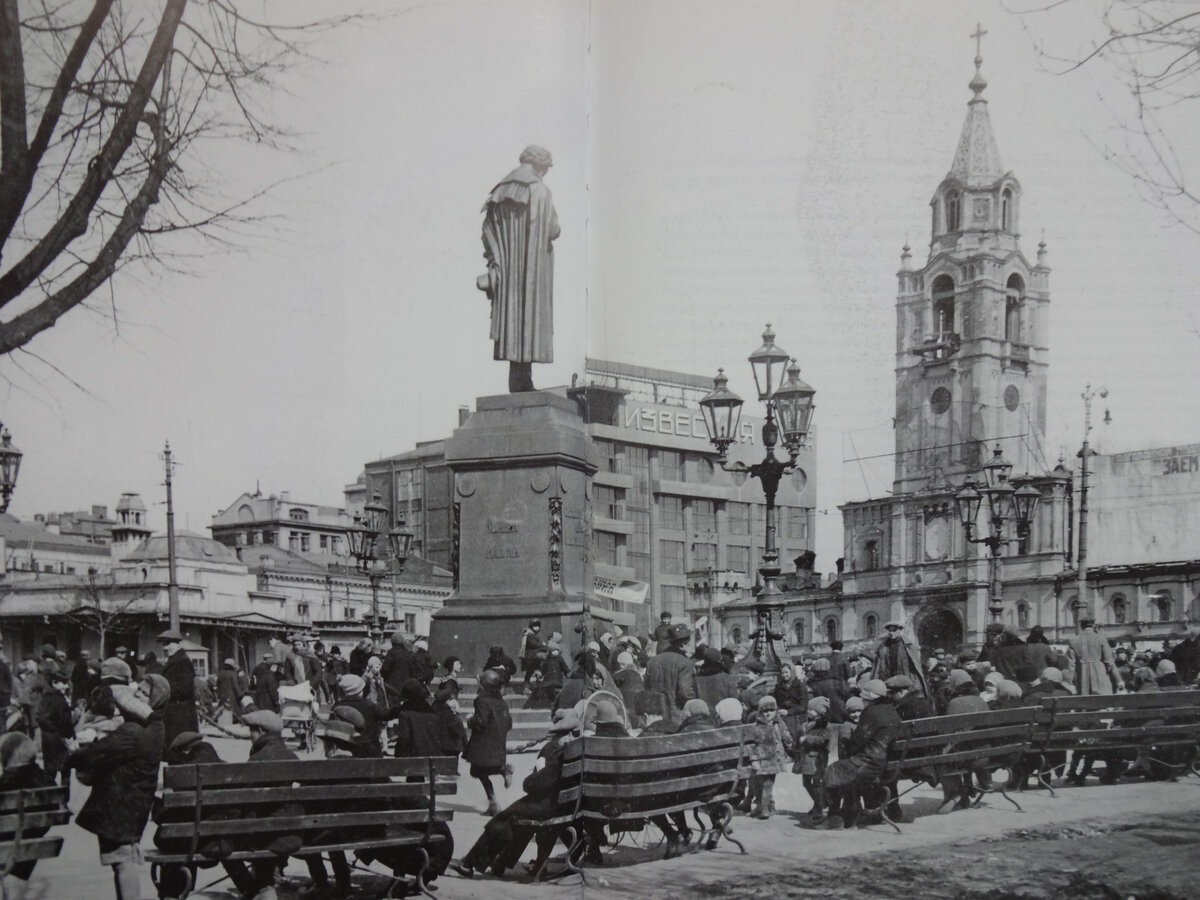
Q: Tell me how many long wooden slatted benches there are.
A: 5